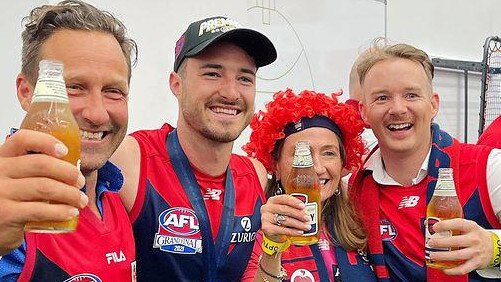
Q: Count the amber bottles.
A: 3